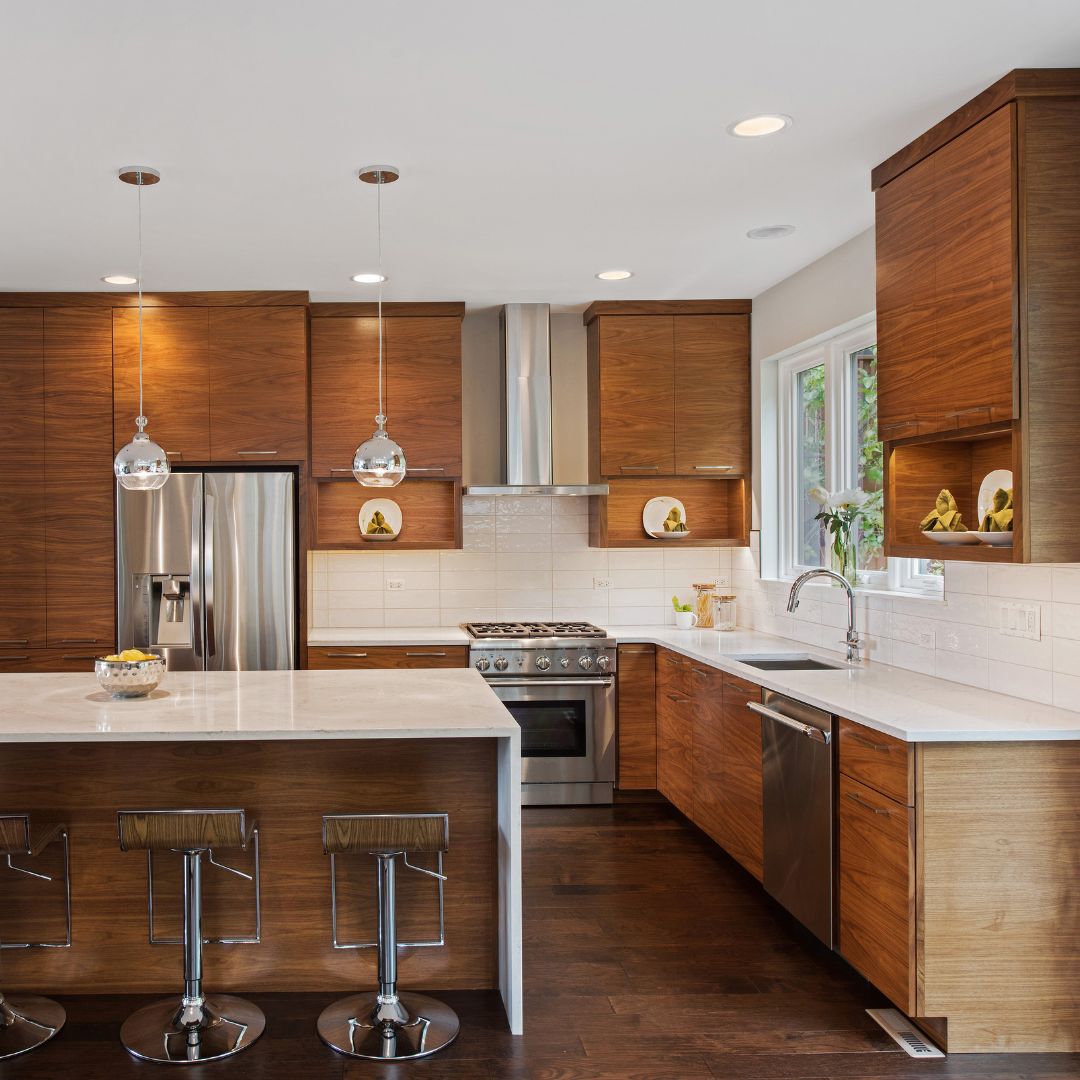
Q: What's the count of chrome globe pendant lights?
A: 2